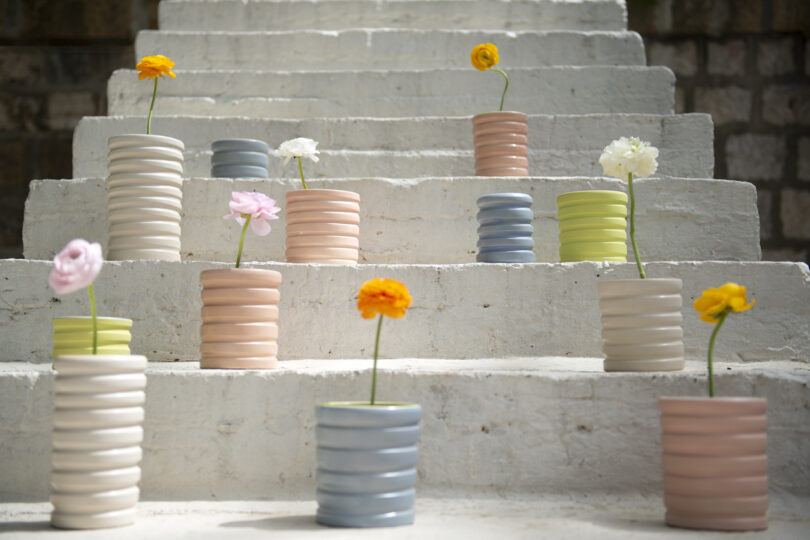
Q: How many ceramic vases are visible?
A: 12